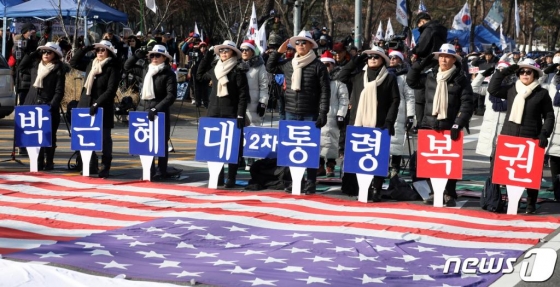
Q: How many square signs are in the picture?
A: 8